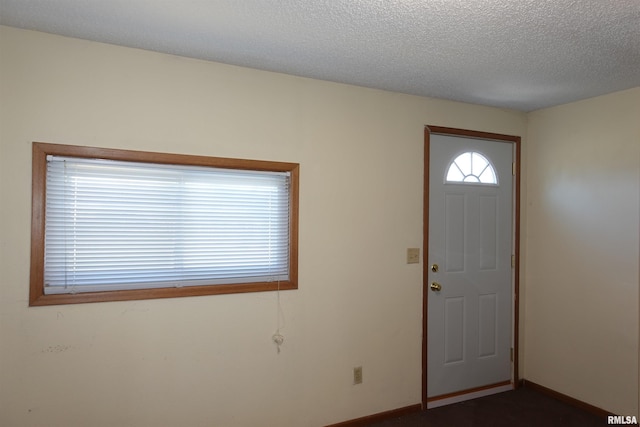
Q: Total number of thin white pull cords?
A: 1